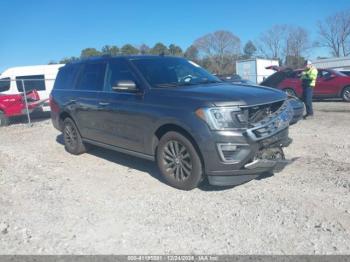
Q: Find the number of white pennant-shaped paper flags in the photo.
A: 0